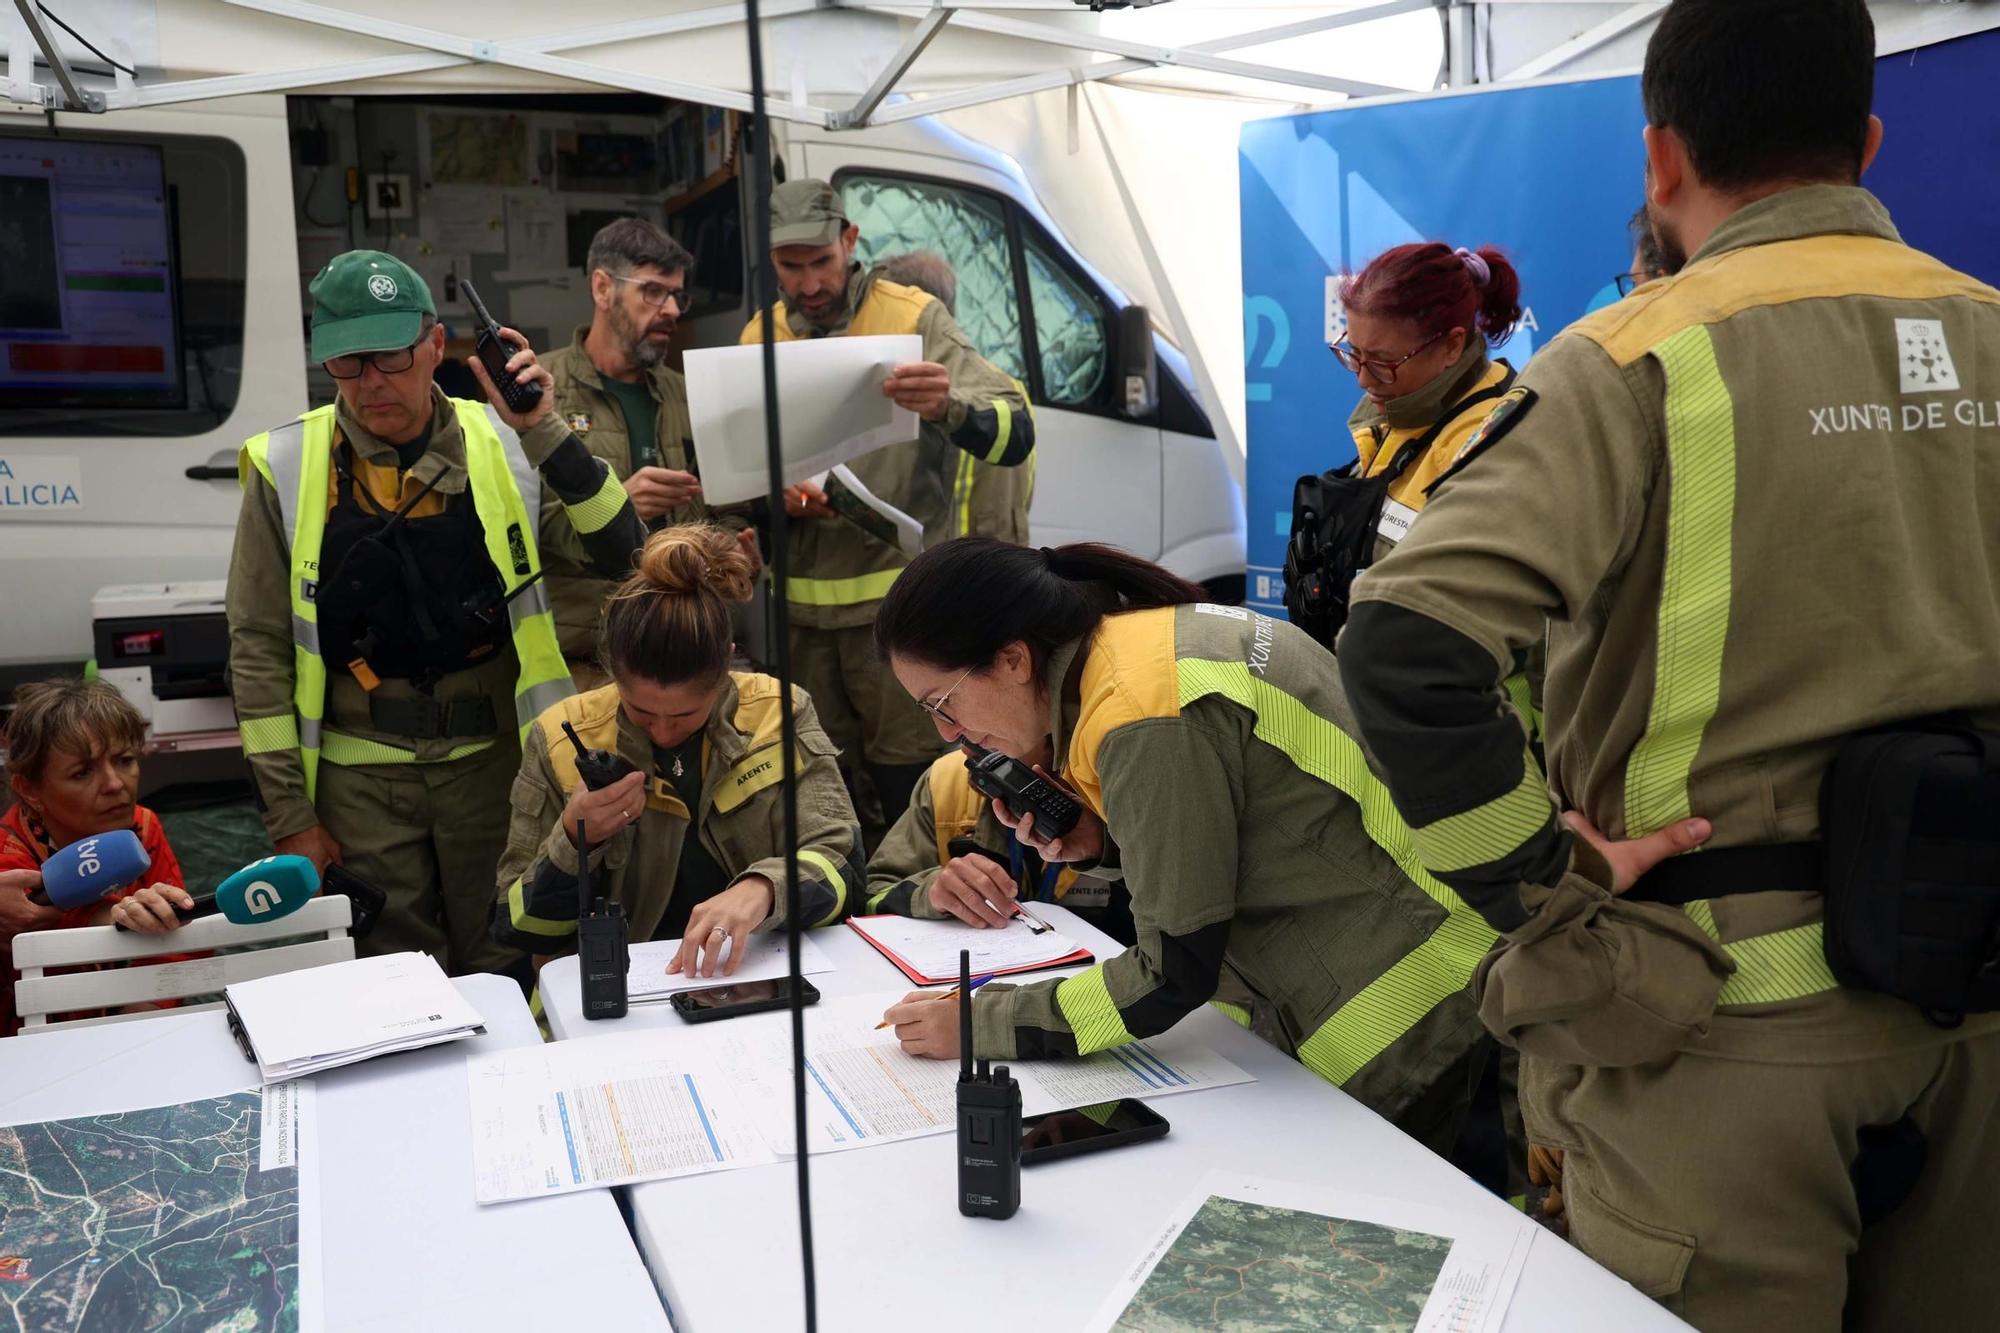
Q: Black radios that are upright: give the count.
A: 2